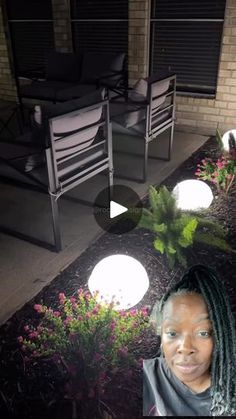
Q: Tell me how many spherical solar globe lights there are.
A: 3